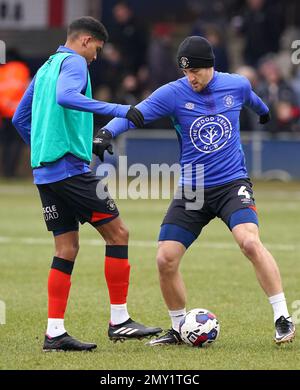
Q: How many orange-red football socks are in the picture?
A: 2